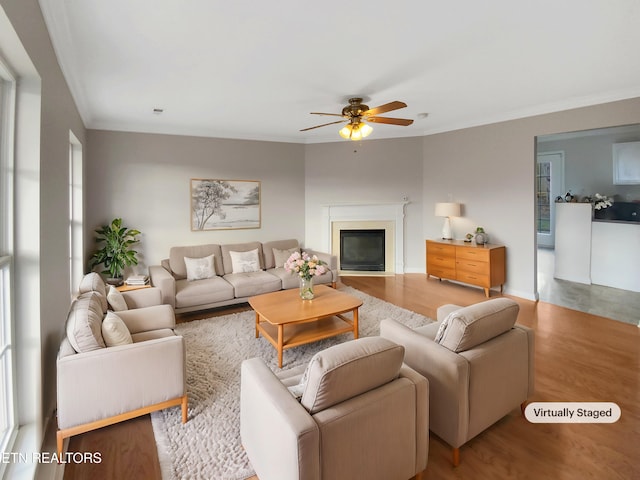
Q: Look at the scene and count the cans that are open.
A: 0